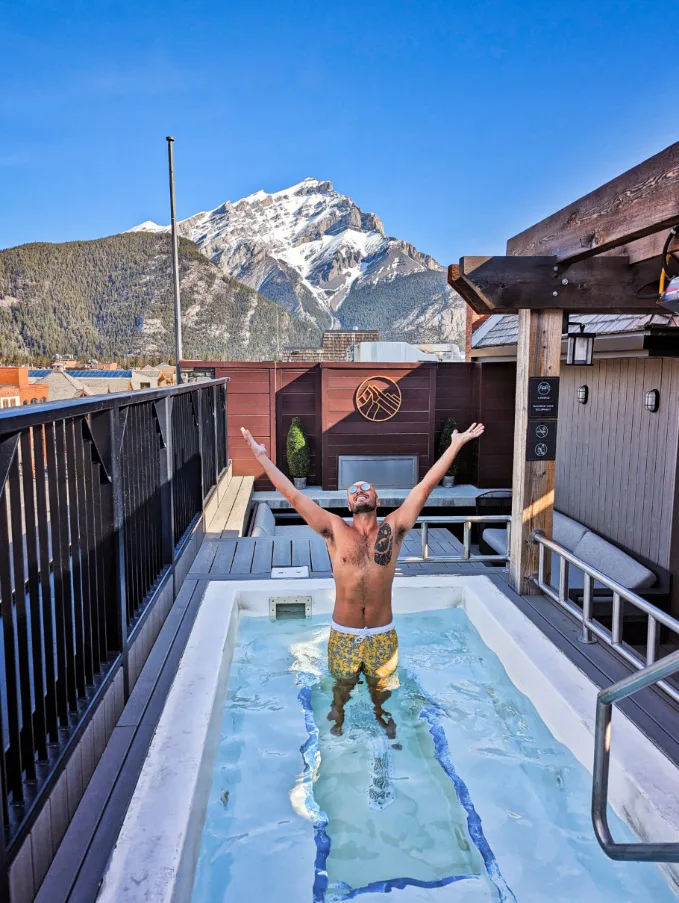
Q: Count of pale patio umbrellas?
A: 0